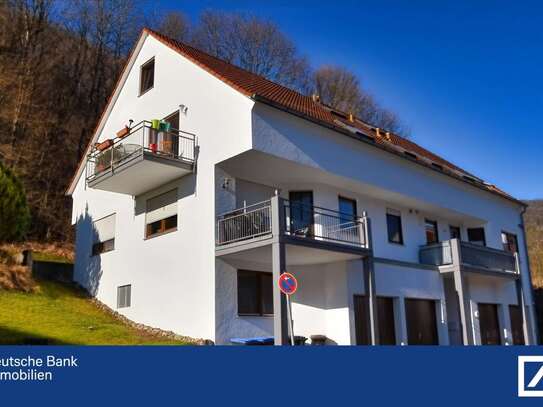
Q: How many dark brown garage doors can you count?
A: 4